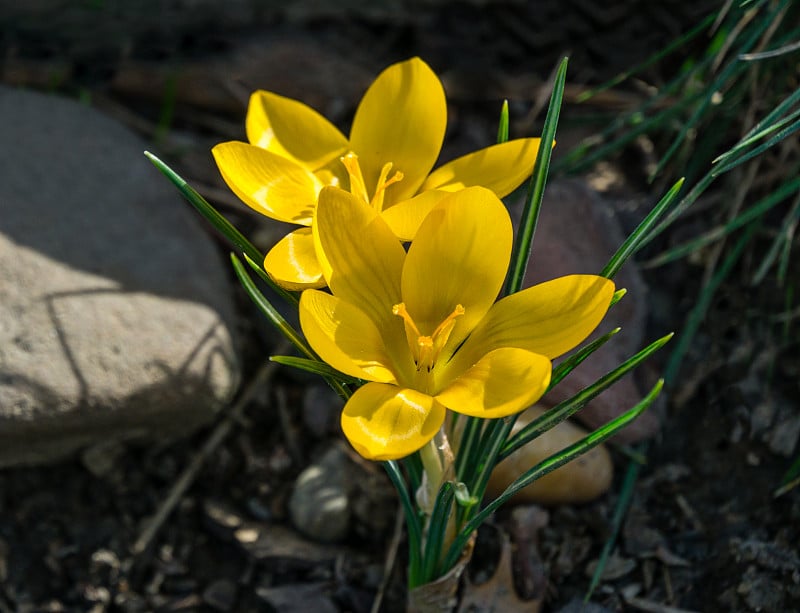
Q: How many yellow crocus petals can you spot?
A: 12